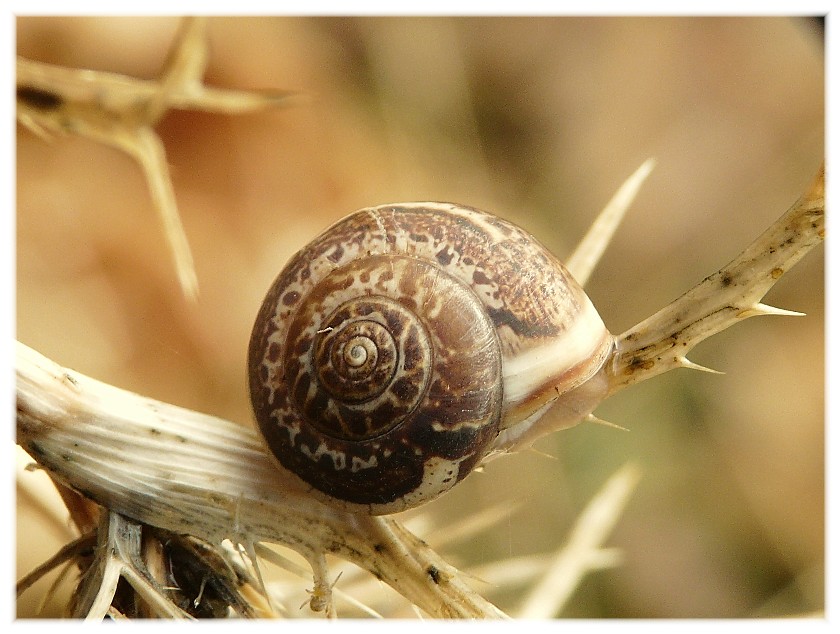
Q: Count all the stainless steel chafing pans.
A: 0